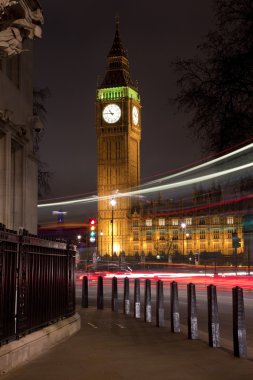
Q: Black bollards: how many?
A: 11